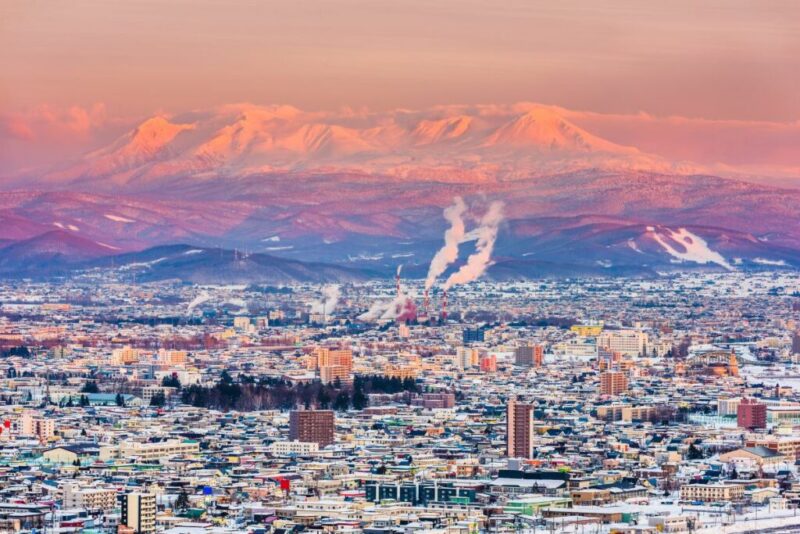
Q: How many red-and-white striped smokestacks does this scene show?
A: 3